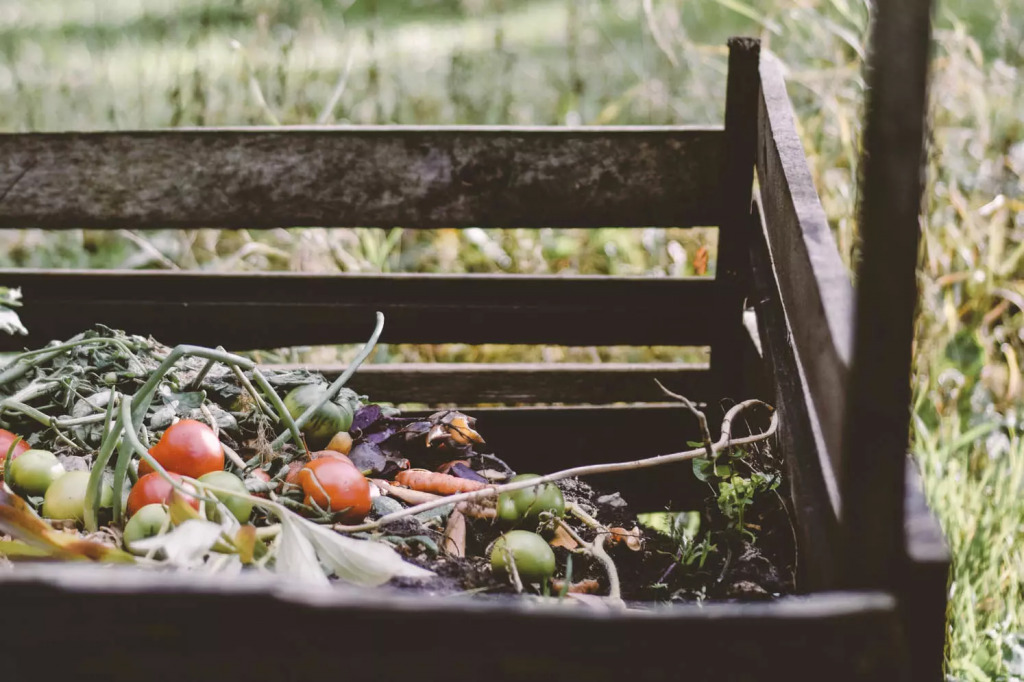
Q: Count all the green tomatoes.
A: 7